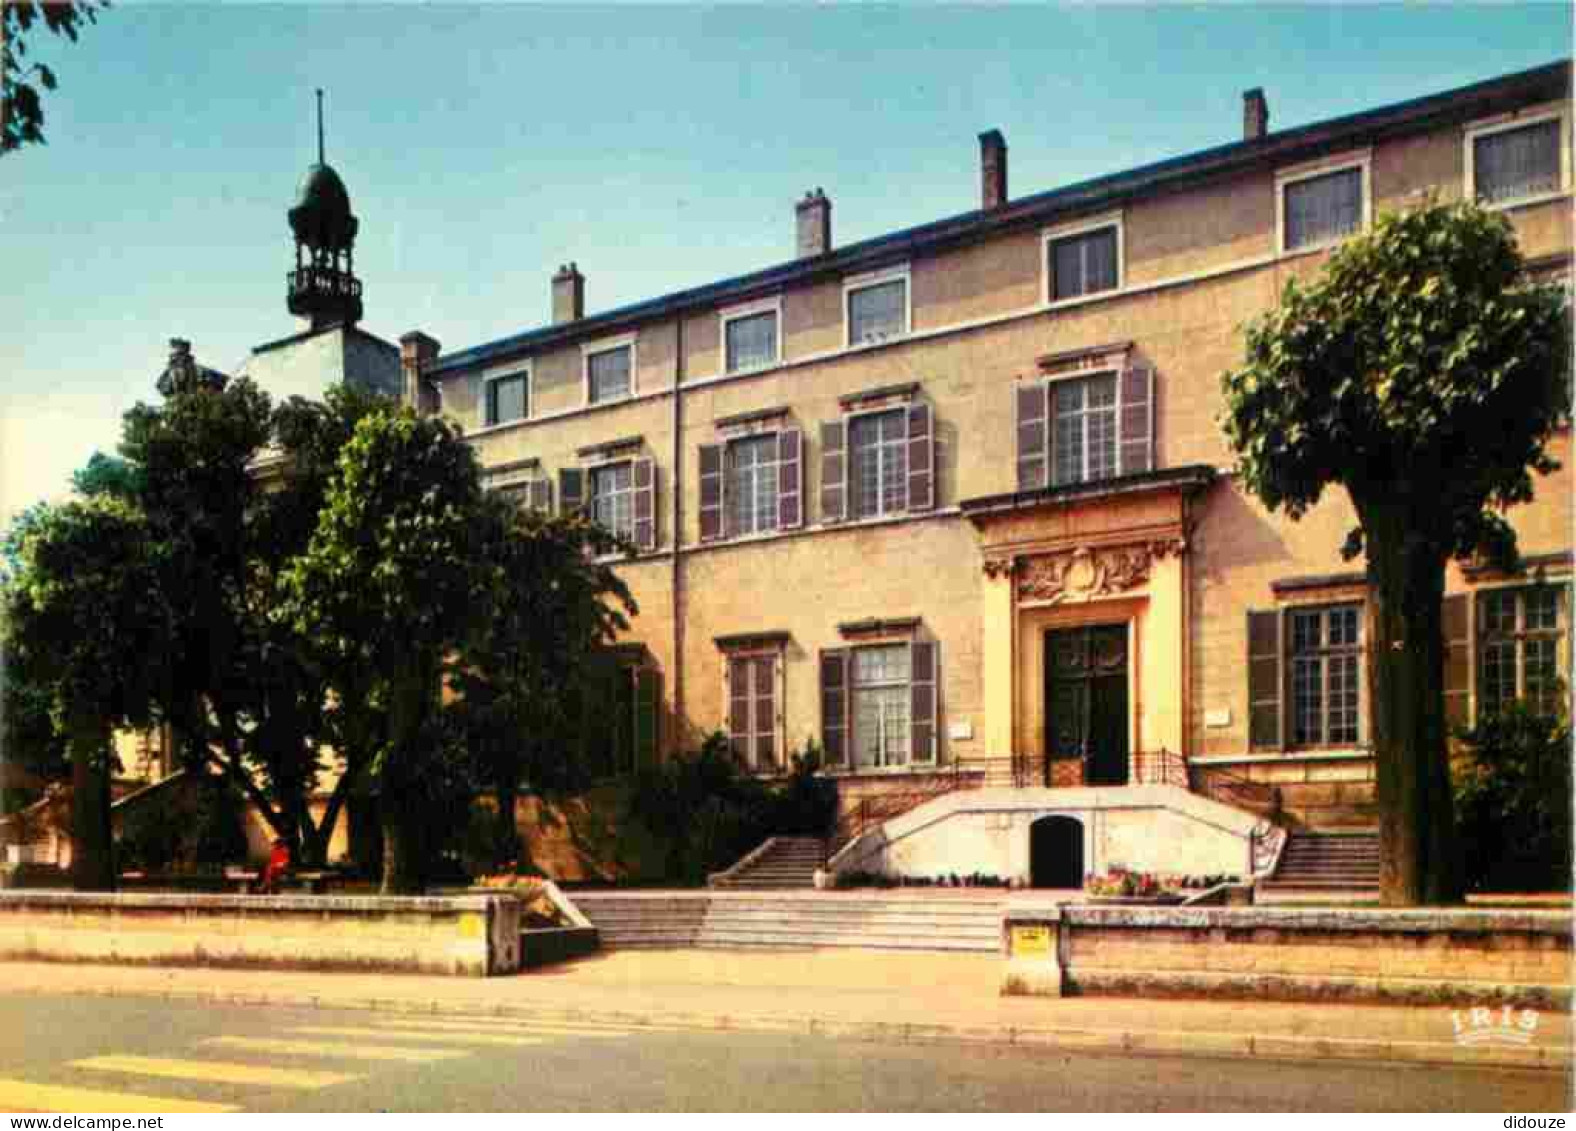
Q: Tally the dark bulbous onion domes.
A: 1